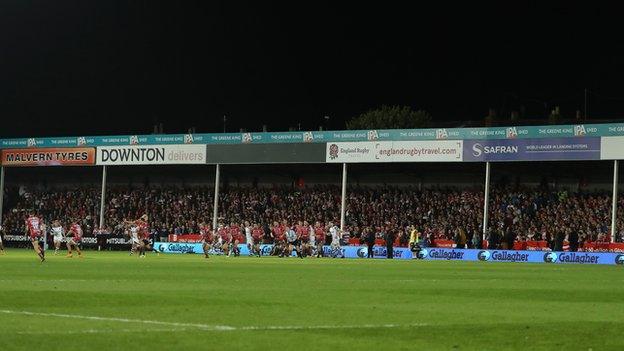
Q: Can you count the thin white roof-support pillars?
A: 6